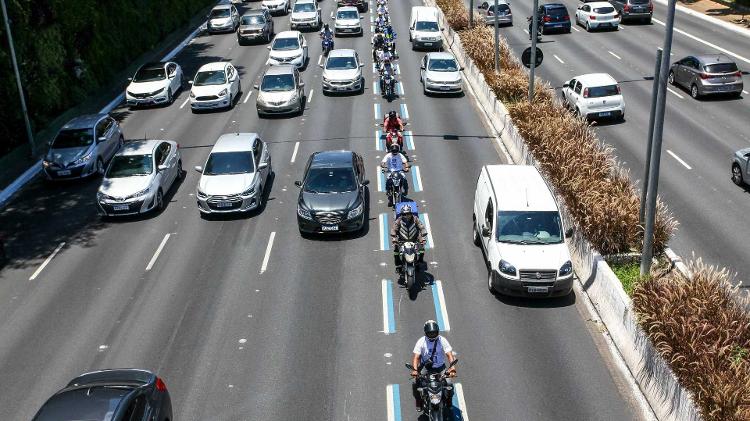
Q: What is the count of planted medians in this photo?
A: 1